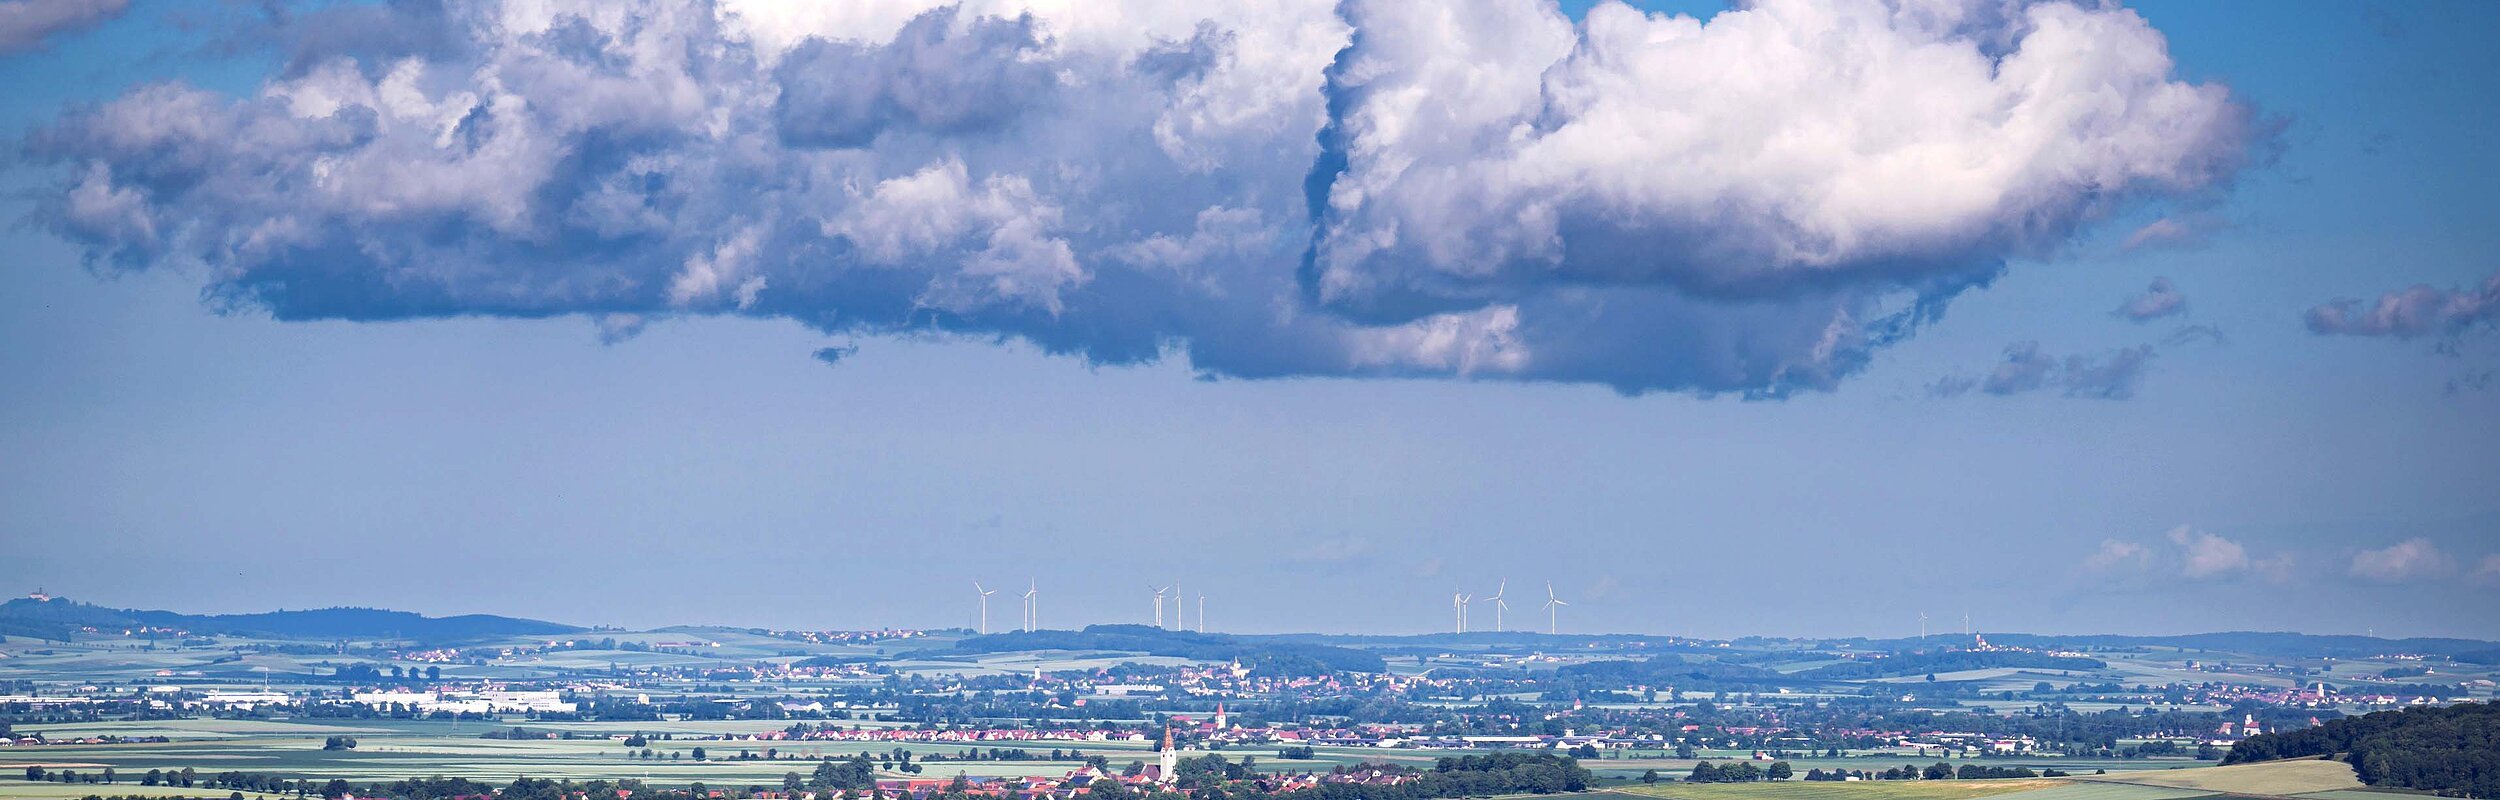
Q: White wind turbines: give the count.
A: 13